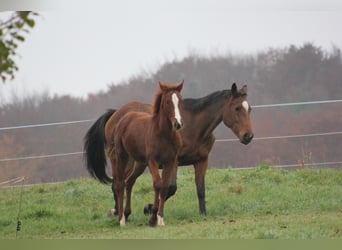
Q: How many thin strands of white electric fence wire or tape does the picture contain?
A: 3